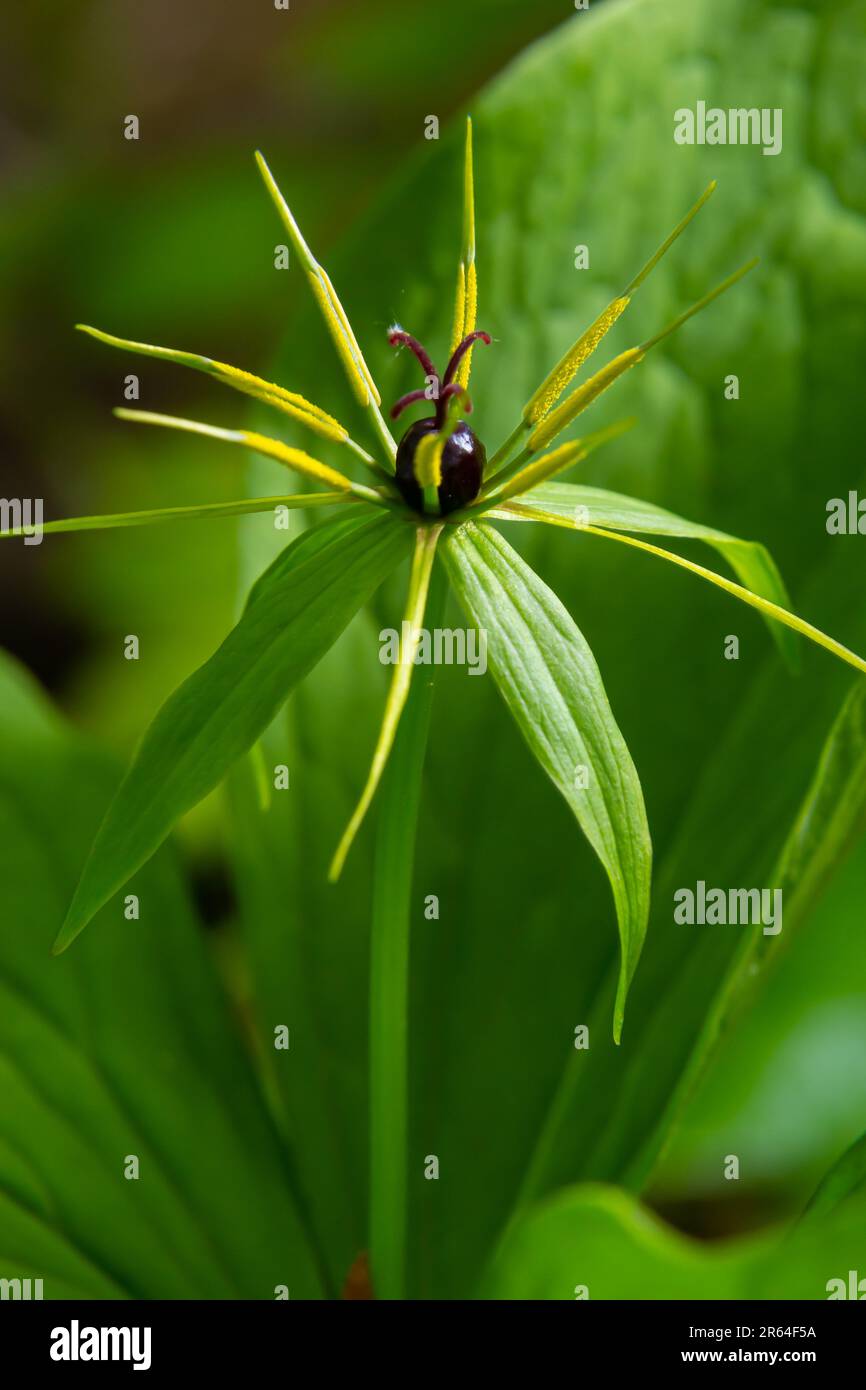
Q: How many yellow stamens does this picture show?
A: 8